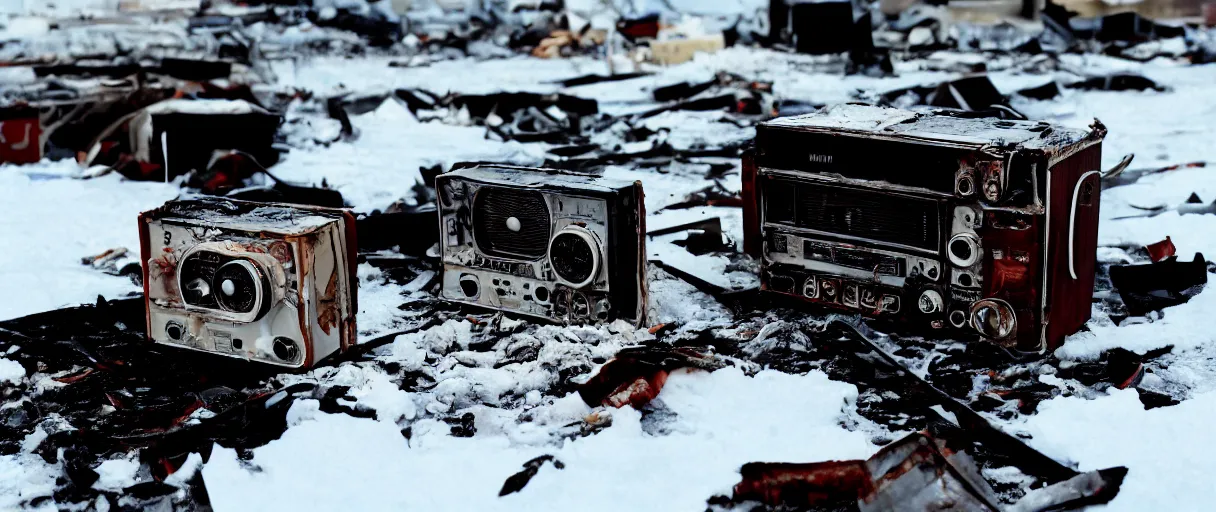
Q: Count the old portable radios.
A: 3